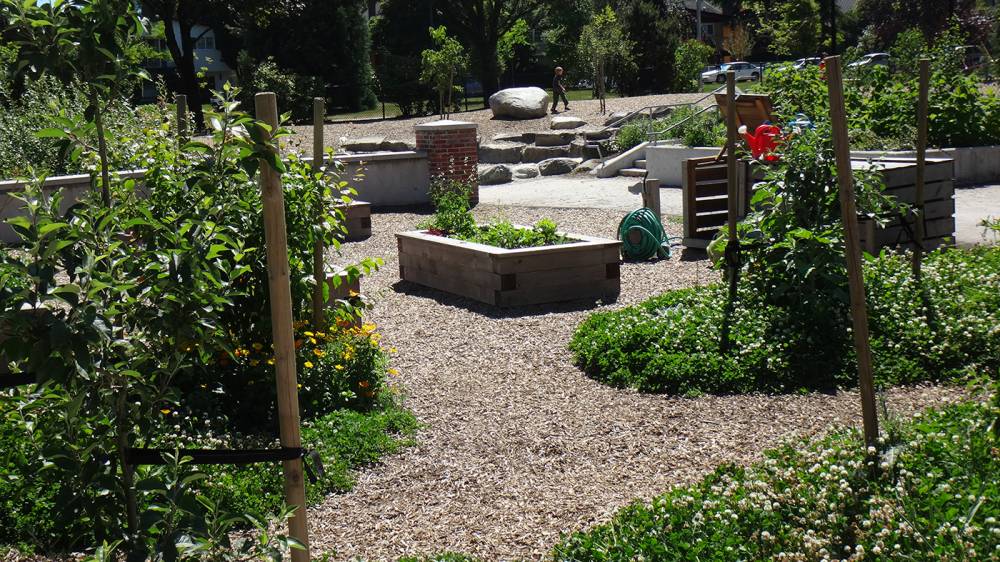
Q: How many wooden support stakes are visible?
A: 6